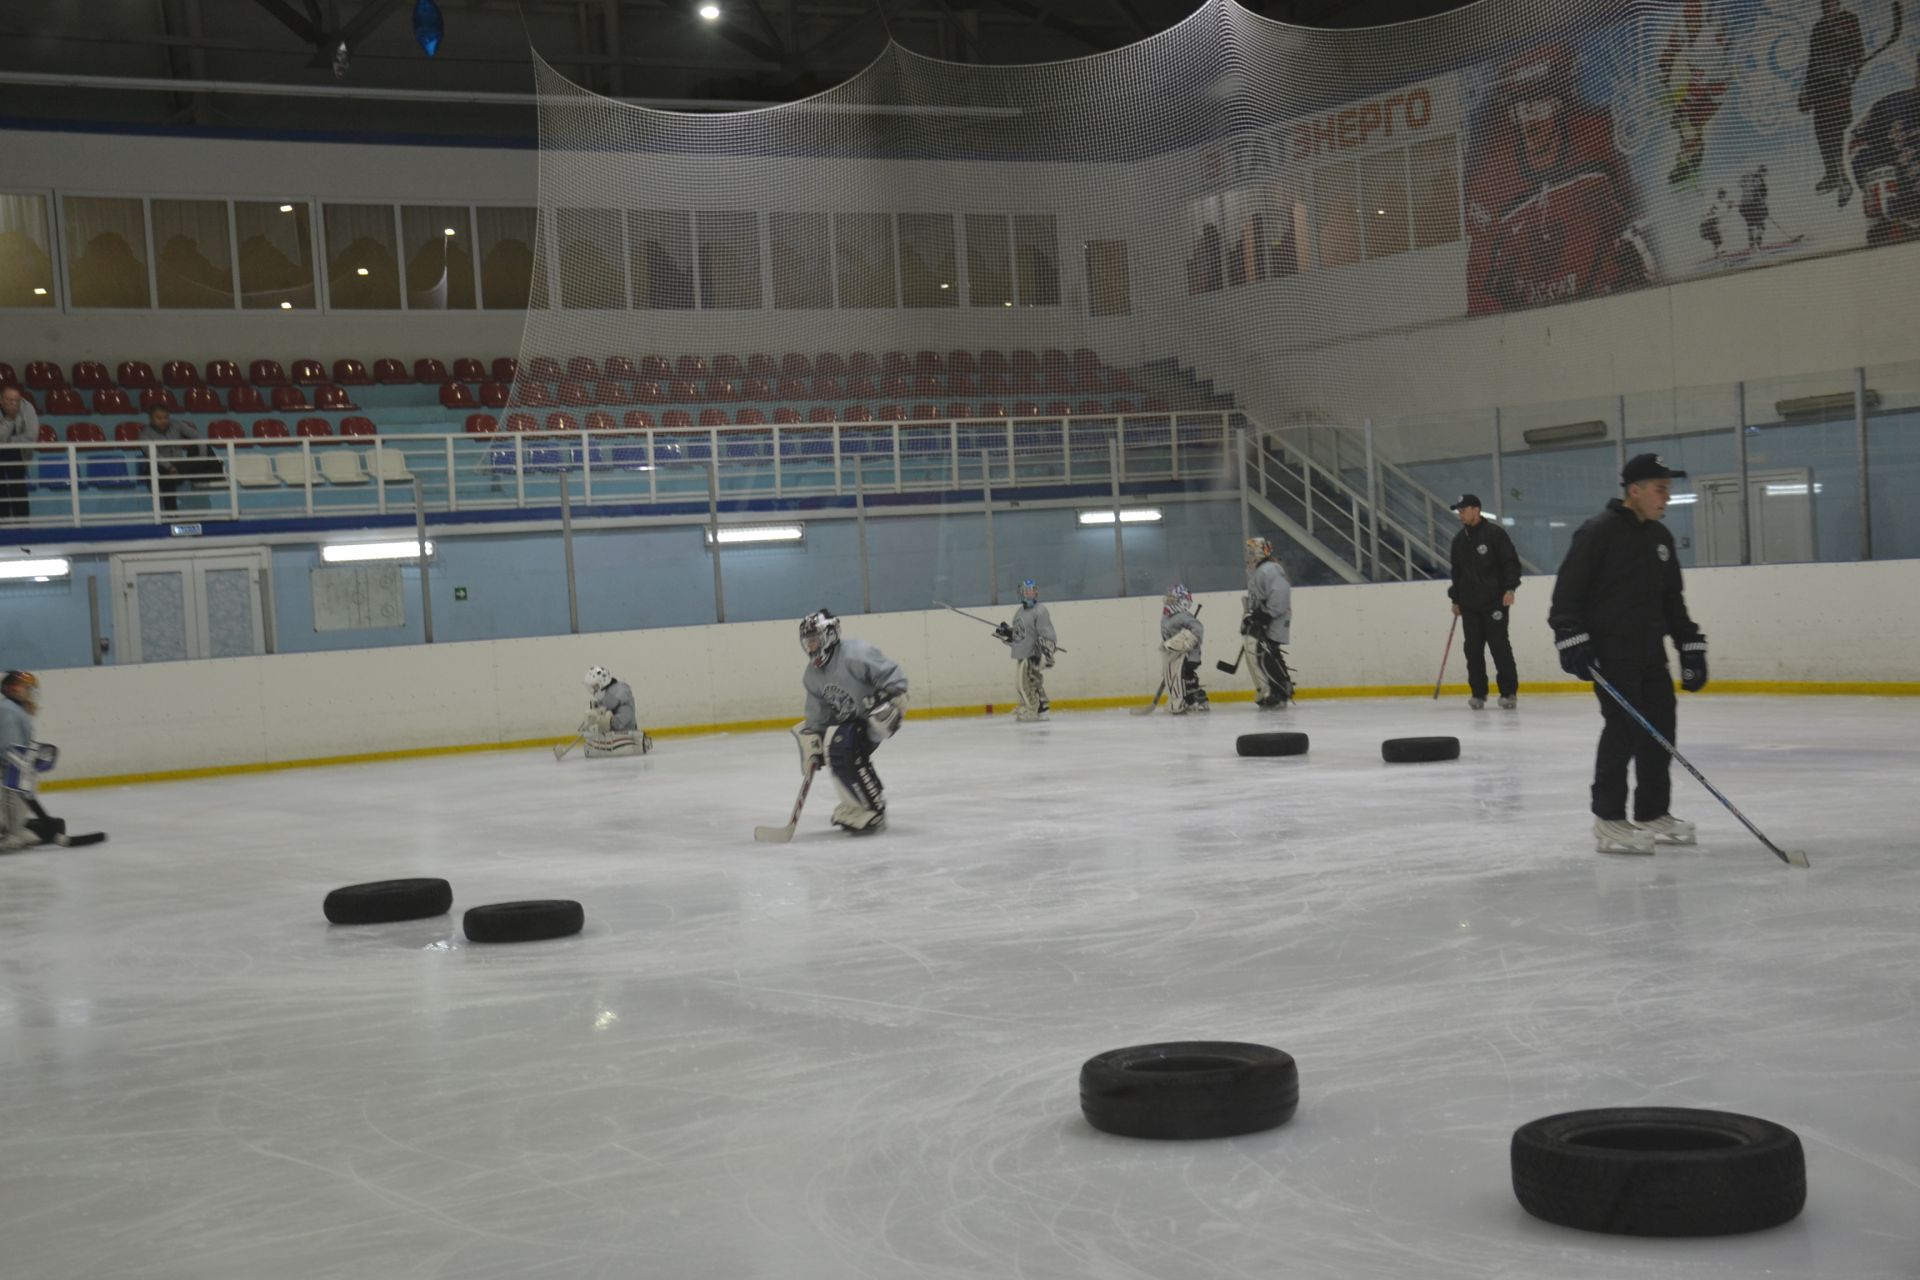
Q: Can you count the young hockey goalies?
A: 6